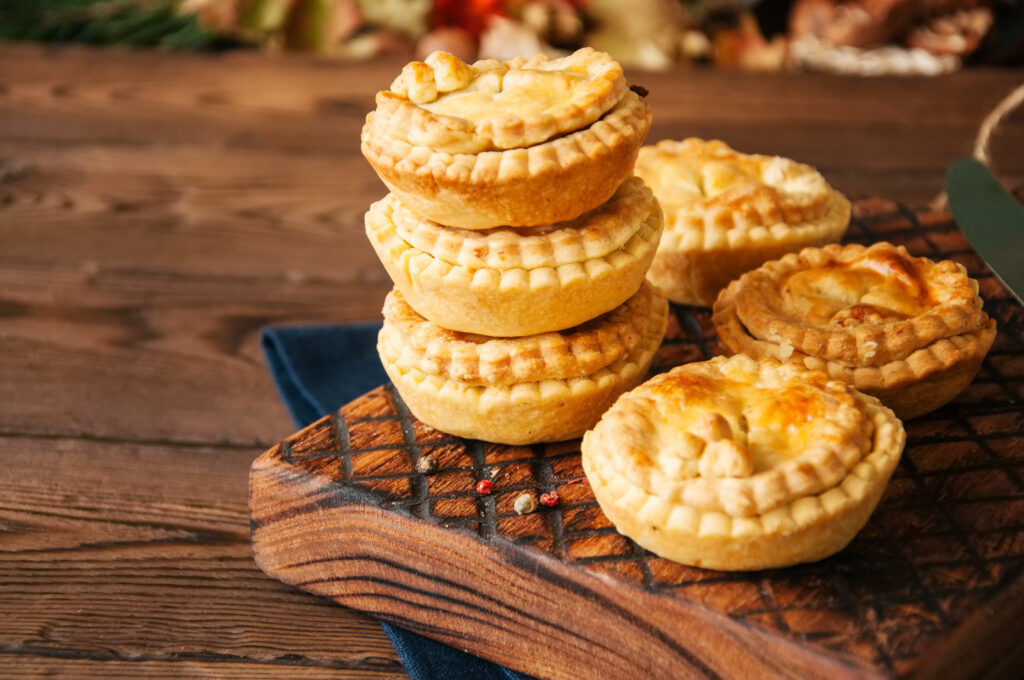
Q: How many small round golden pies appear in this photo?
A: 6